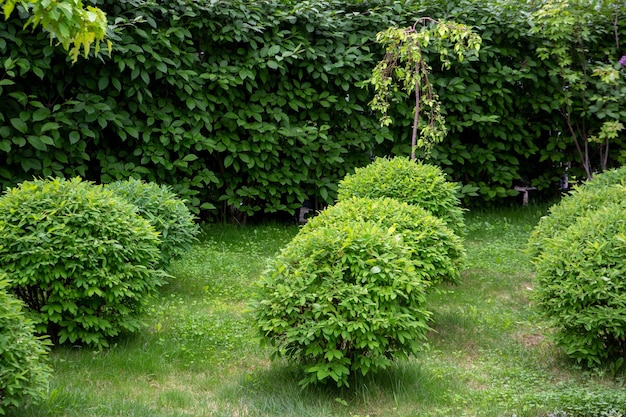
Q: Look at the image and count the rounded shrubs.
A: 8